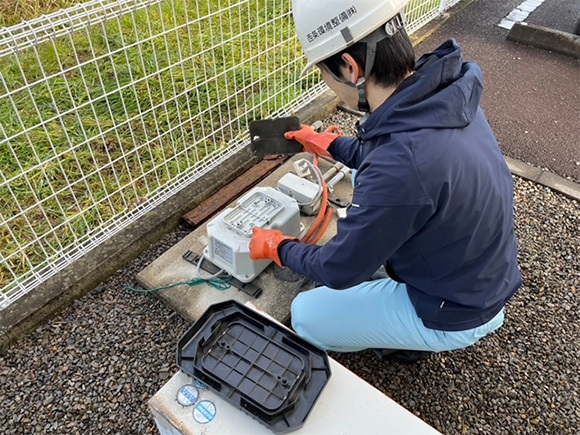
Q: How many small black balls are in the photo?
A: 0